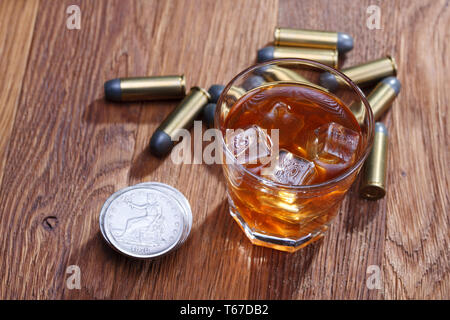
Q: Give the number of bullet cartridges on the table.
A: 10